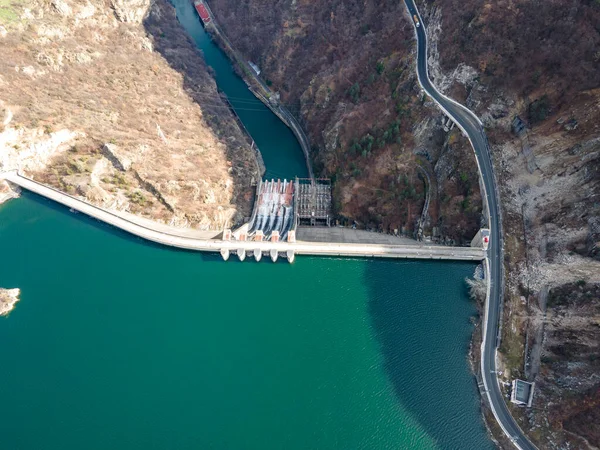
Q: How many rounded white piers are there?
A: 5